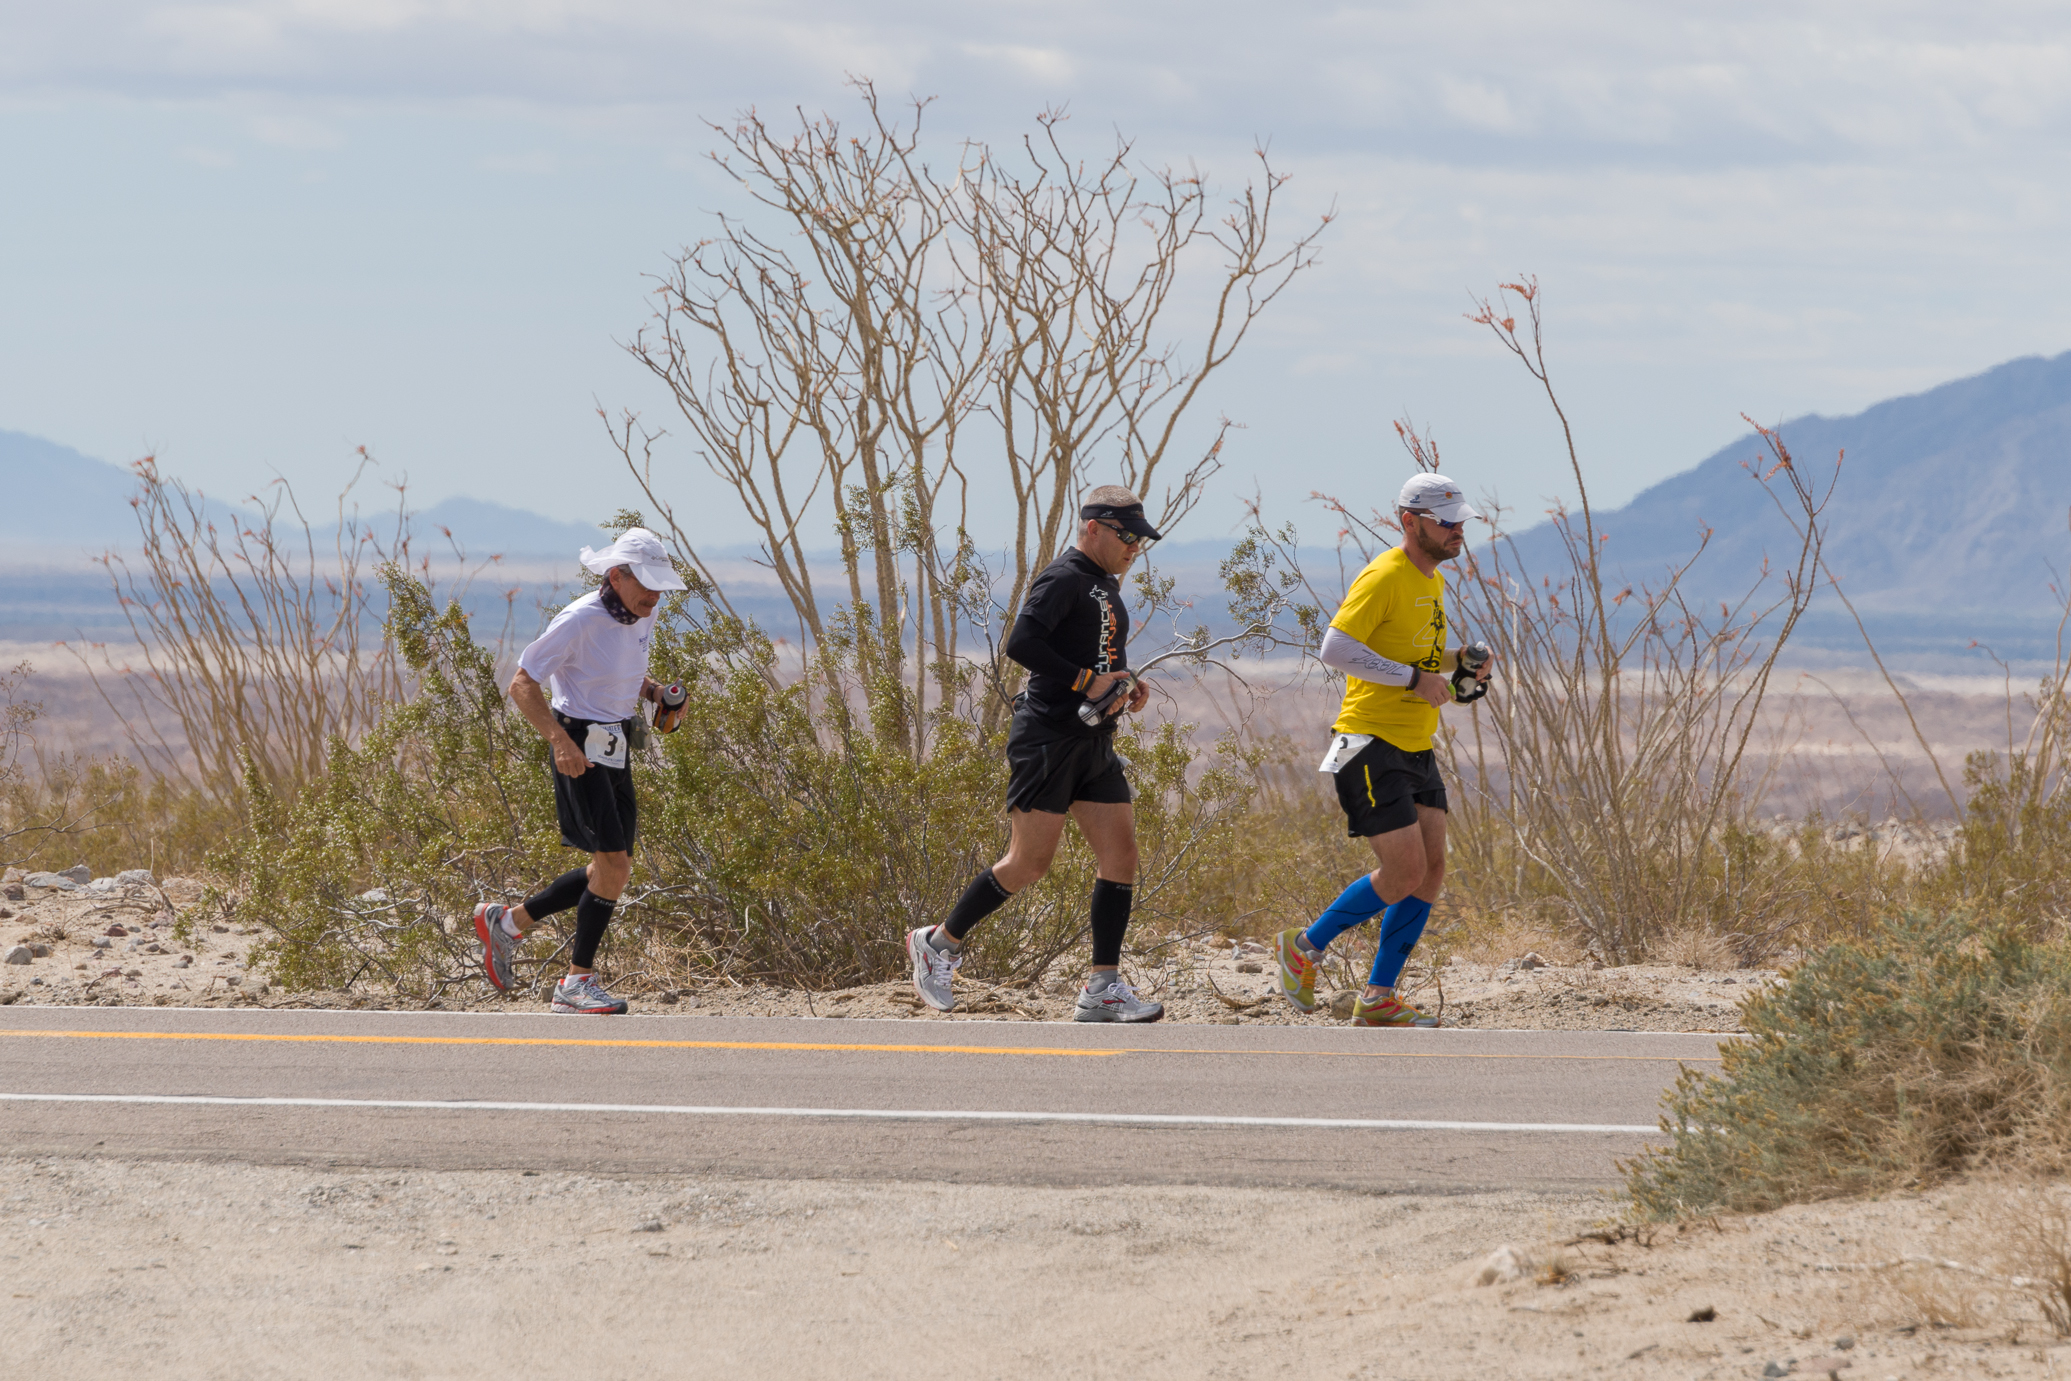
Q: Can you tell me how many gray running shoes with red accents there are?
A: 4